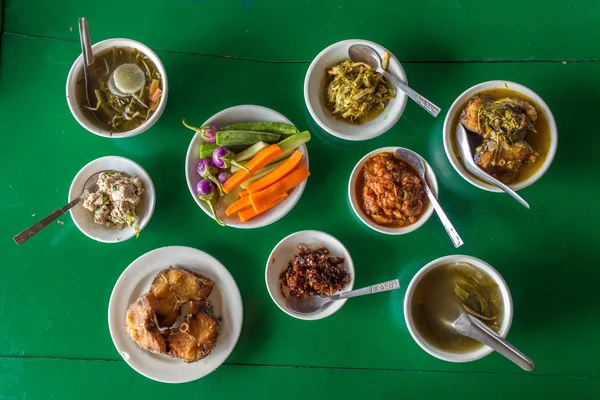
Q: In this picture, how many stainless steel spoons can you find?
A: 7